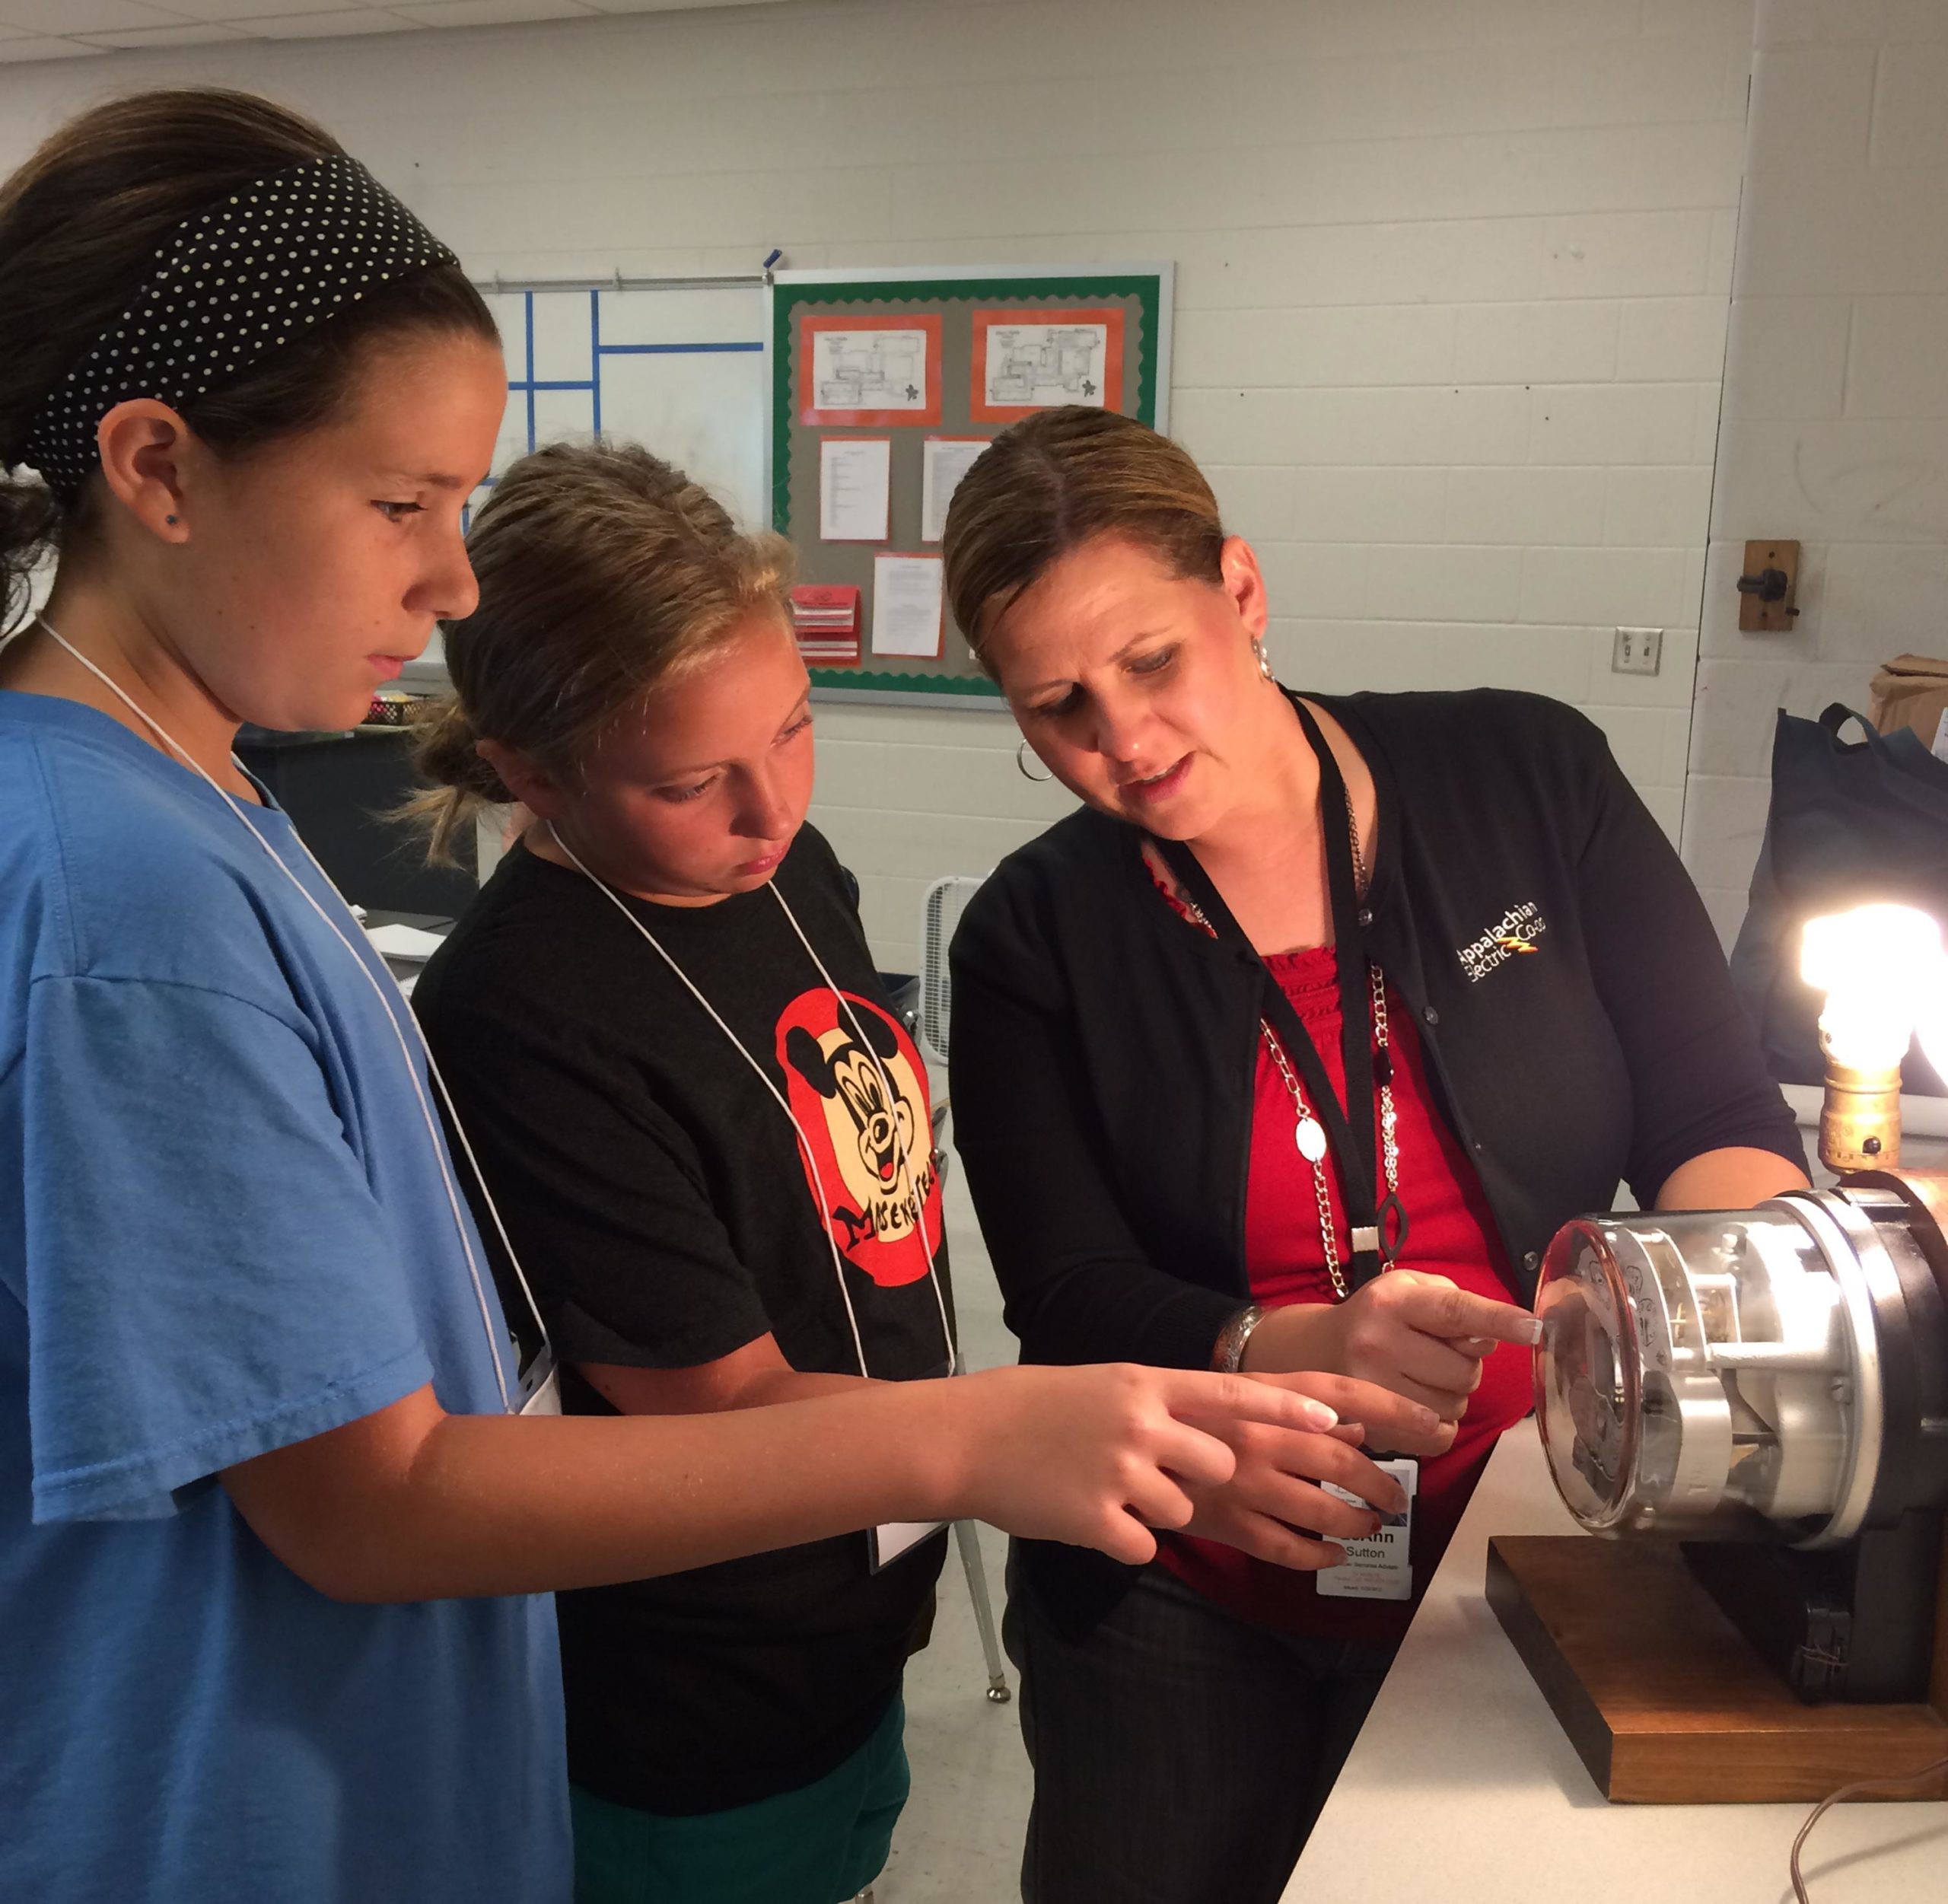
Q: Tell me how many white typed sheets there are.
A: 3